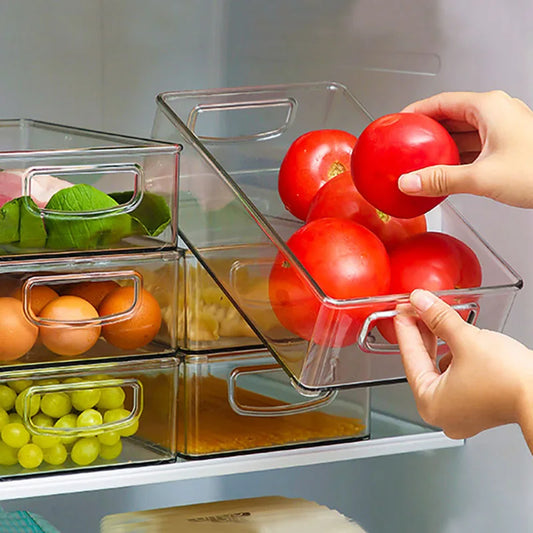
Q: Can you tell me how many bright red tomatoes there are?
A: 5